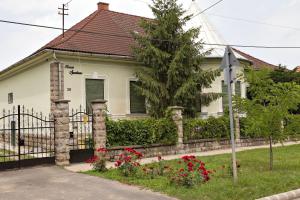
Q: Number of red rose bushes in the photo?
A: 3